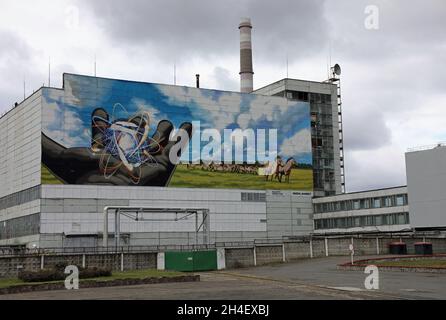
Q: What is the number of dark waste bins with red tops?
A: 2